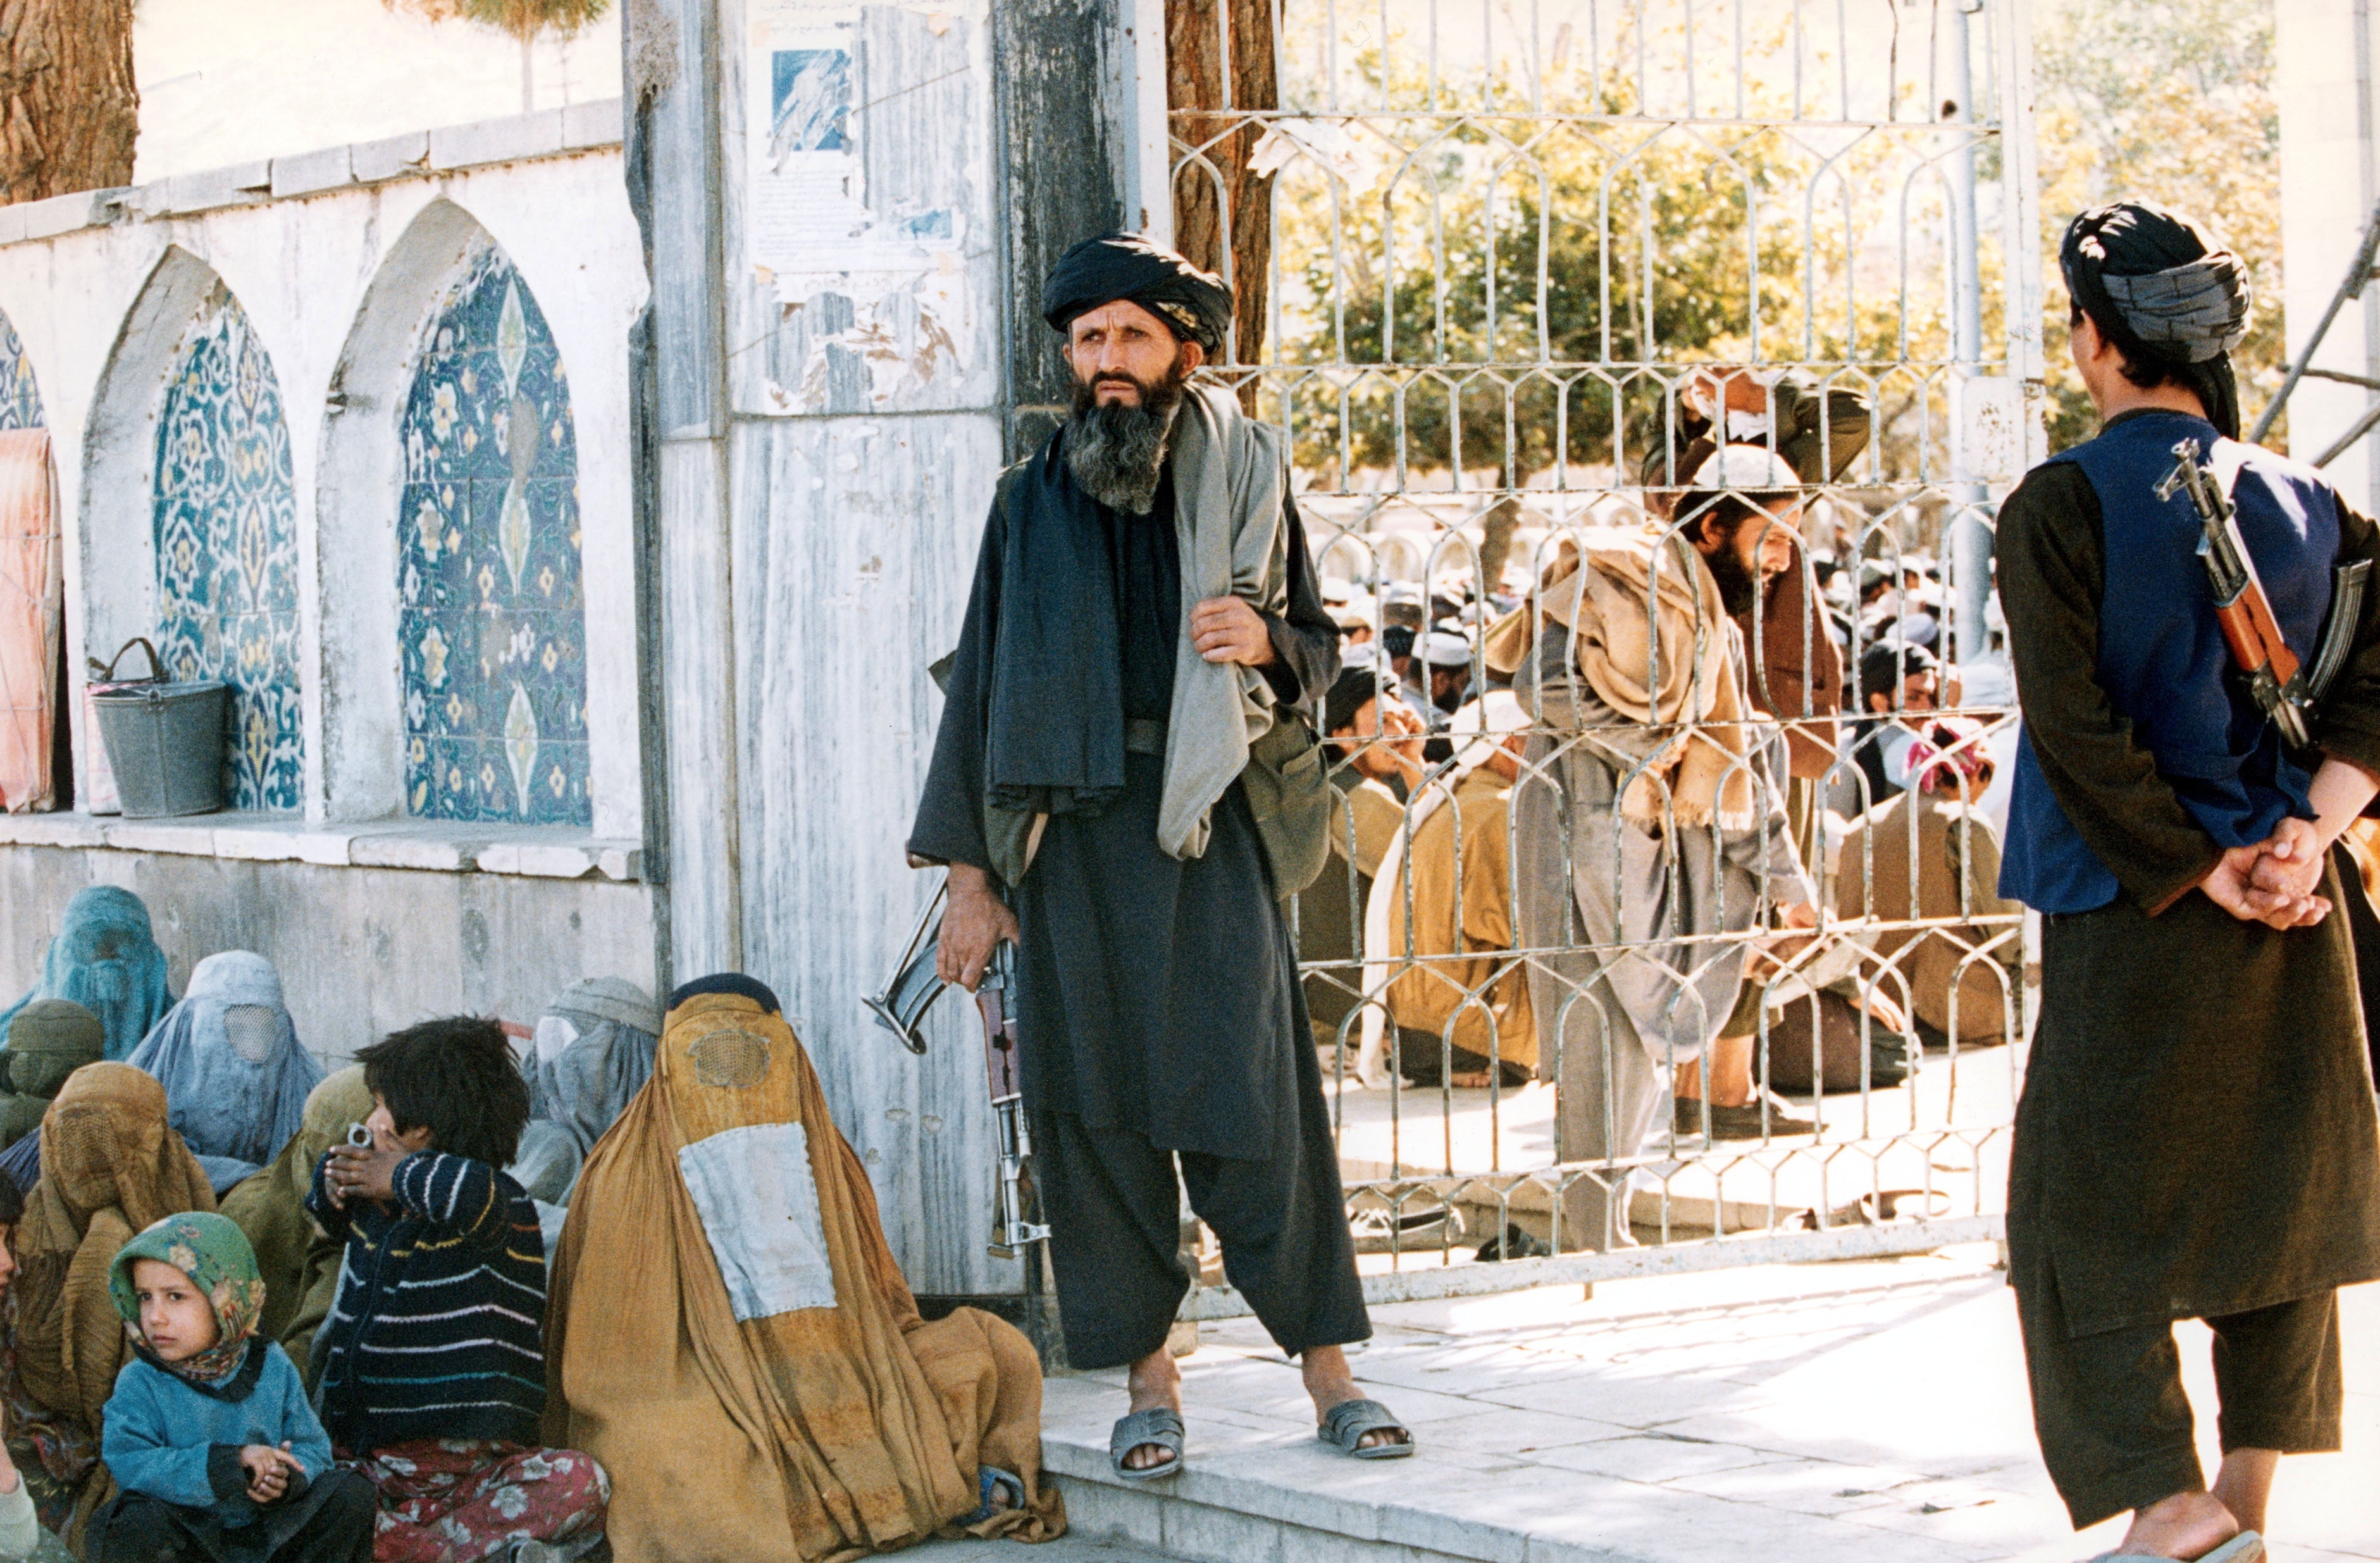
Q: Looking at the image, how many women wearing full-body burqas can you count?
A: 7